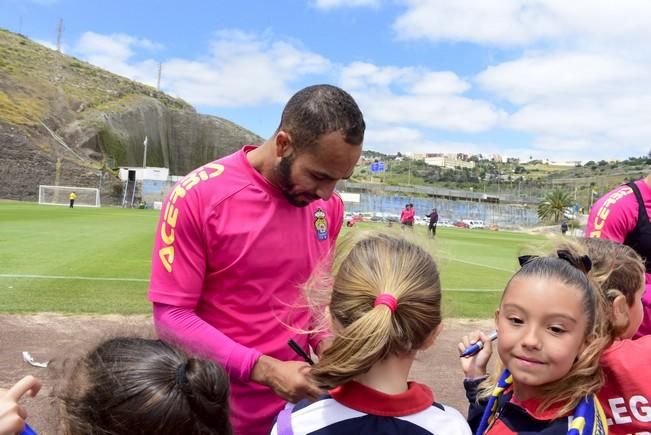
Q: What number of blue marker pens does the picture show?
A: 1